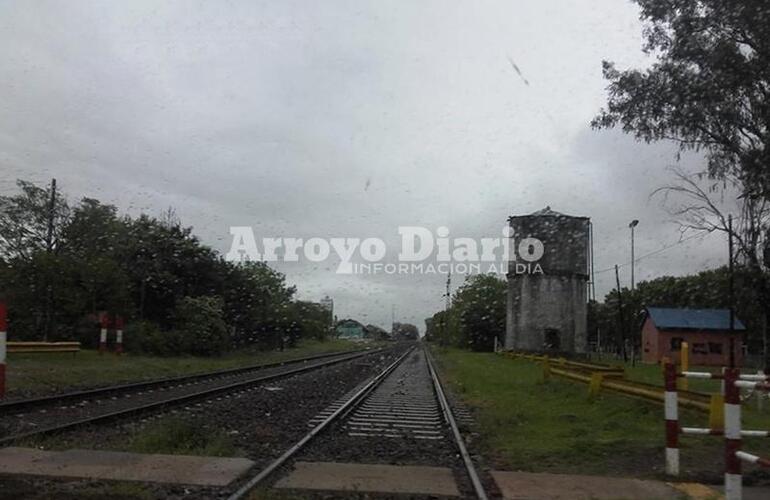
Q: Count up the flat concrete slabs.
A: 3